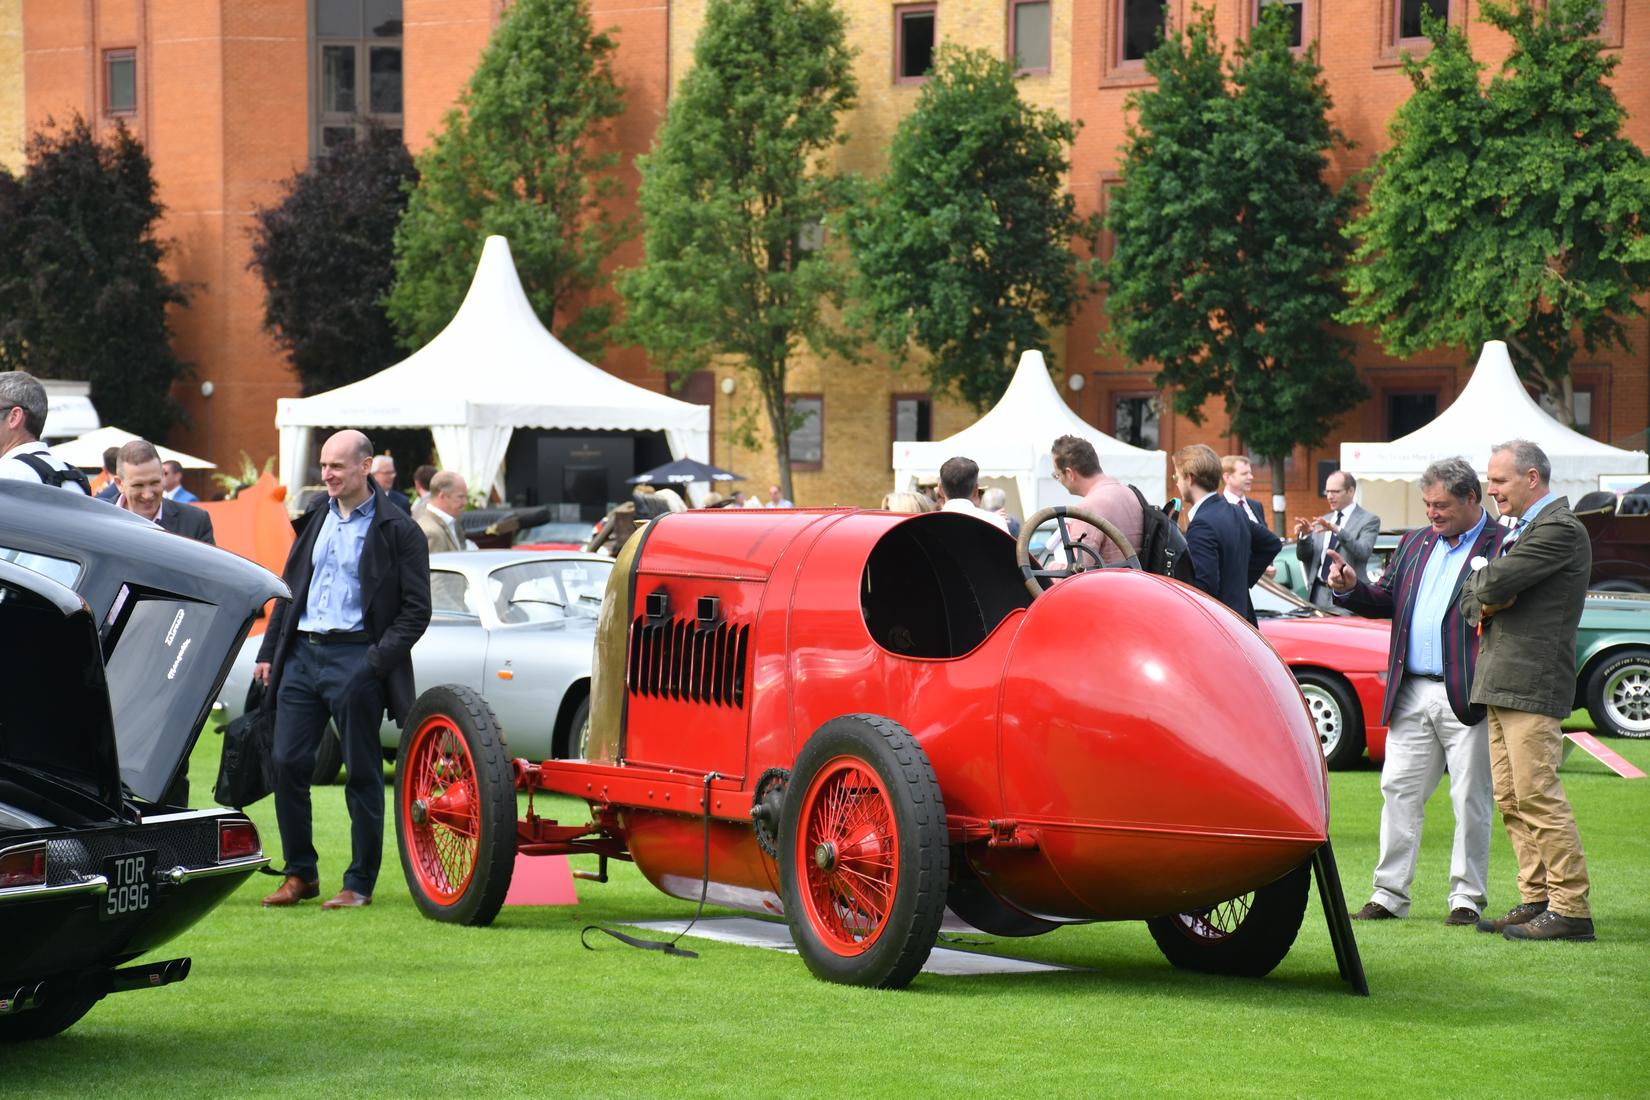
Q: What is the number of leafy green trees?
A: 5